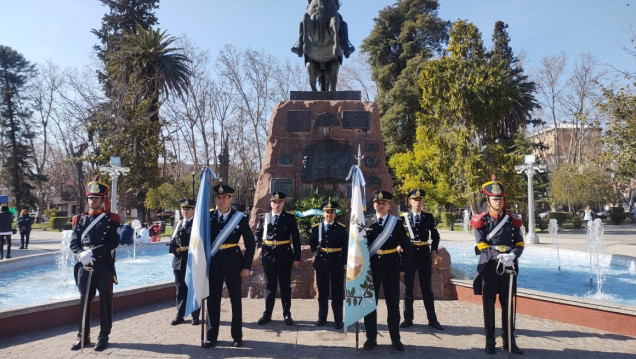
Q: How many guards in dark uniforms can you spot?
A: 8